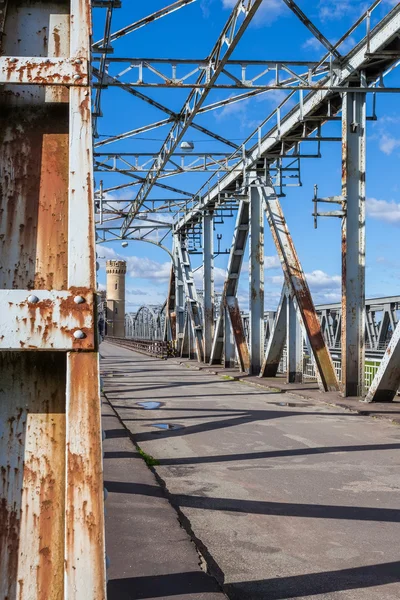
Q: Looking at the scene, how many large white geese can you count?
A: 0